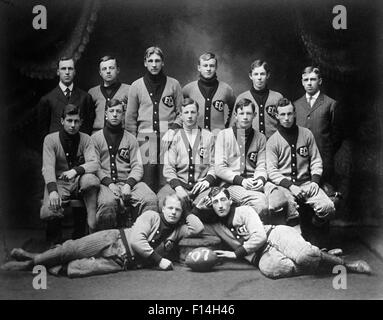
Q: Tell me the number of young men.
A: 13